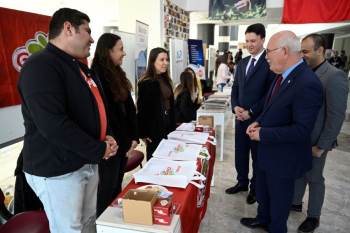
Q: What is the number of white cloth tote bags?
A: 4